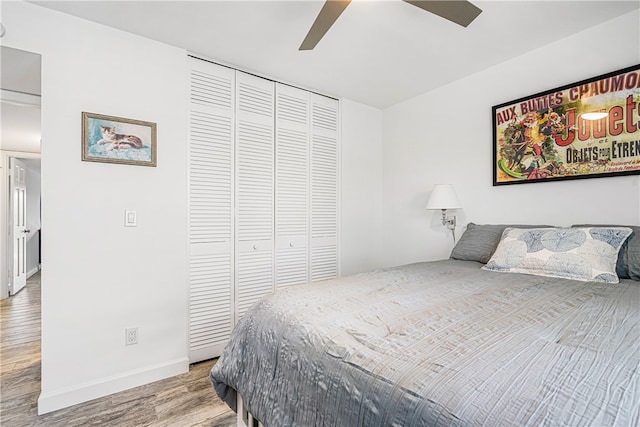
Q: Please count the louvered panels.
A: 4